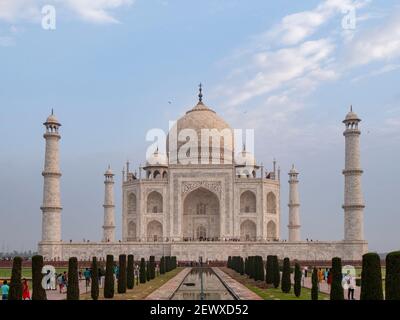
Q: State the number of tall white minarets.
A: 4